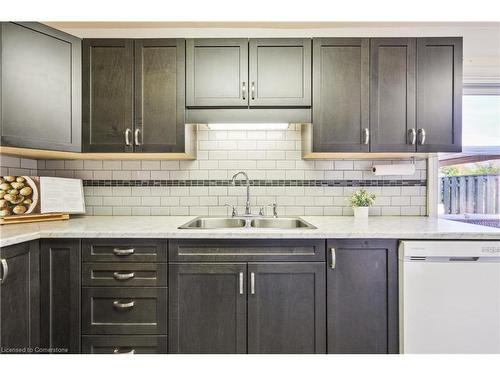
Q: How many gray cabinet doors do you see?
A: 13